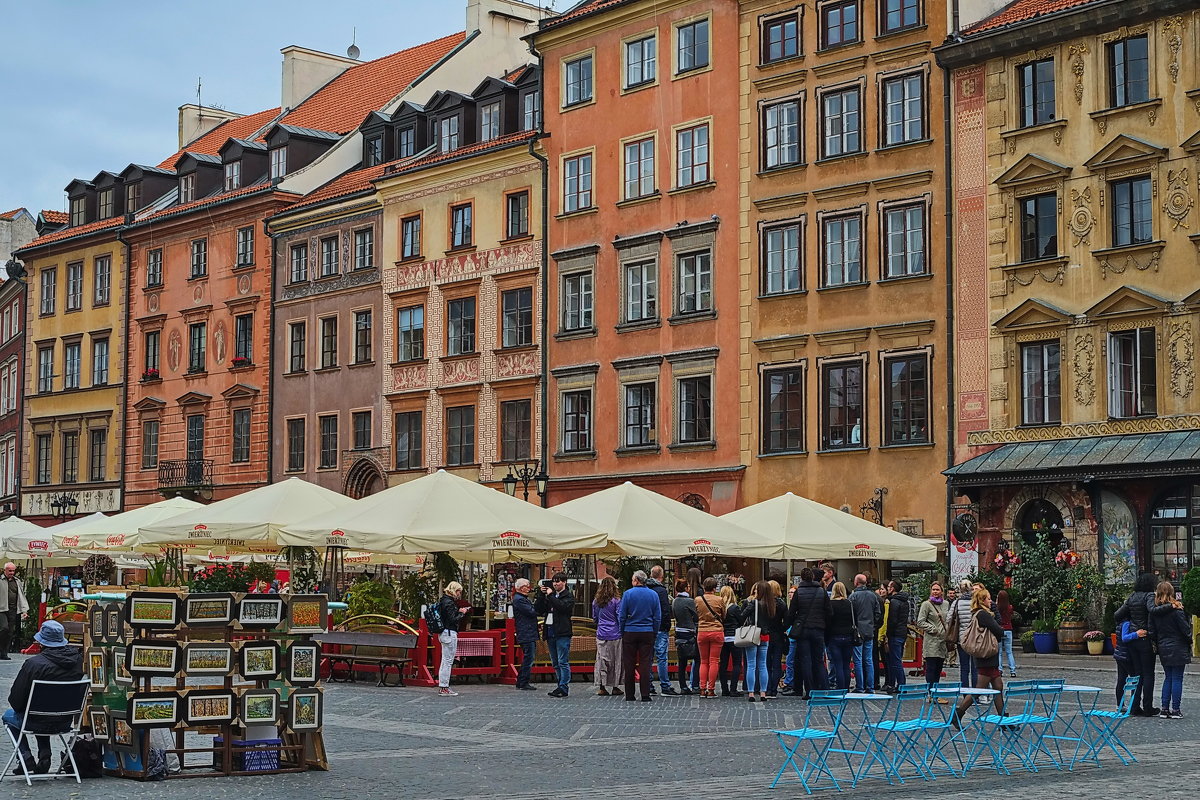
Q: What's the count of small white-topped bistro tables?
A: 3